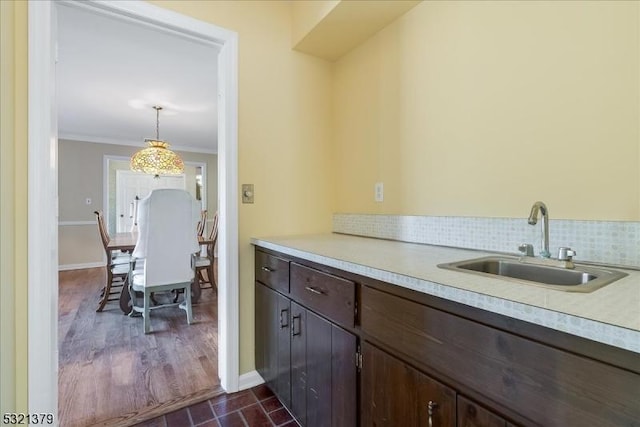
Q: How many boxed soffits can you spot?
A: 1